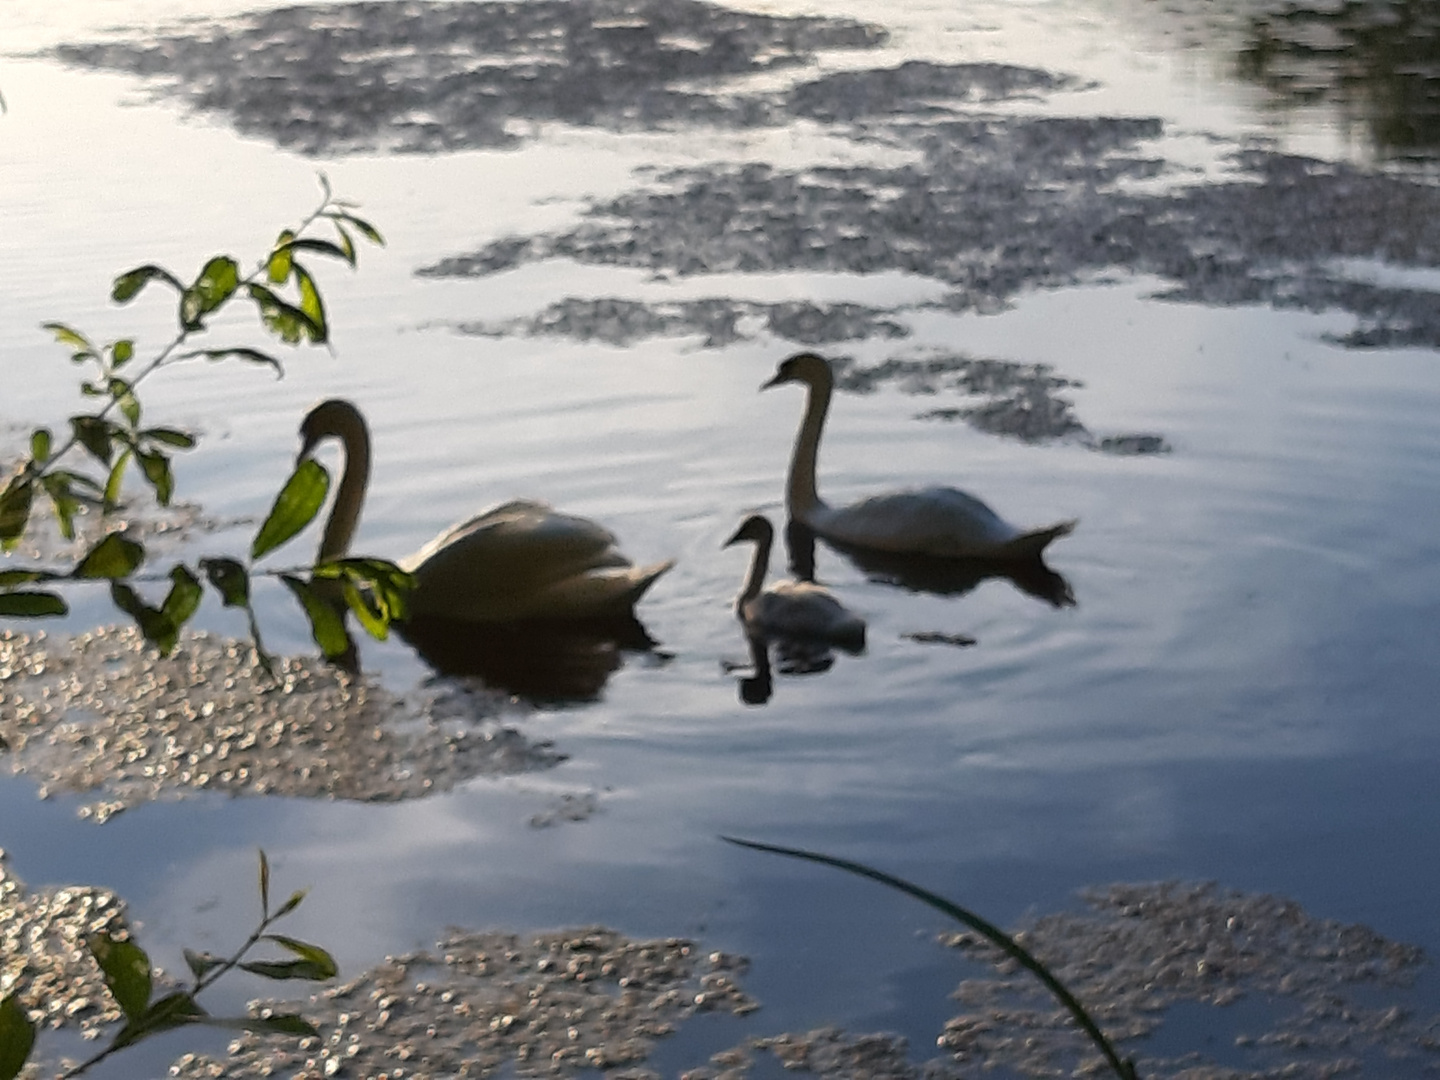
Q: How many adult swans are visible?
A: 2